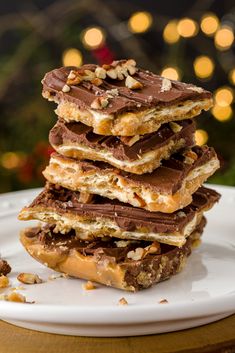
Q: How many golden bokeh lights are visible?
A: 14